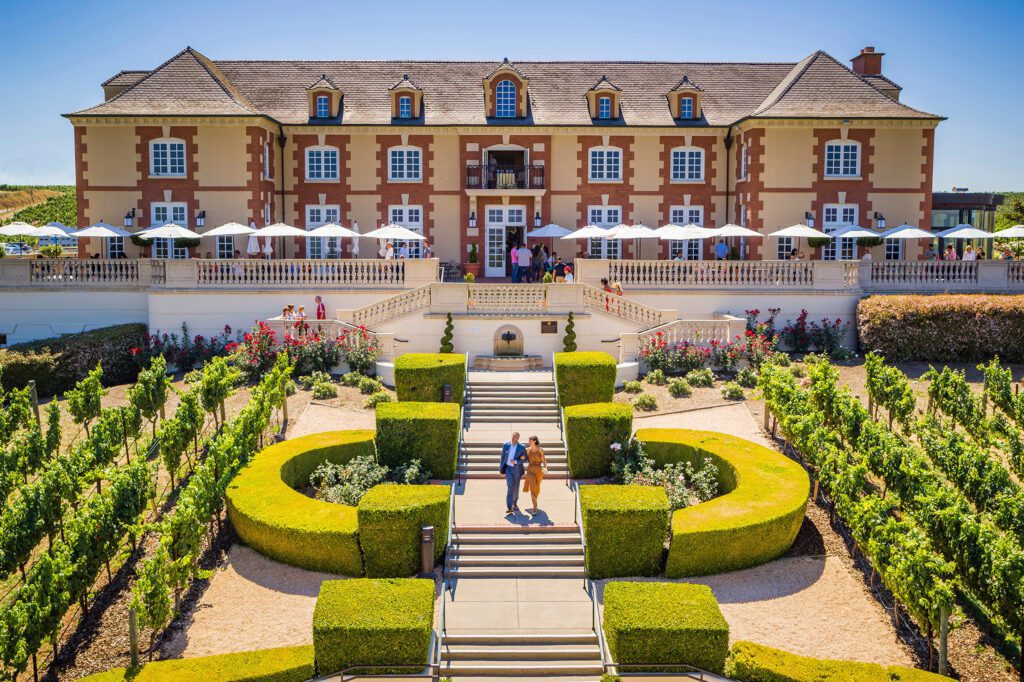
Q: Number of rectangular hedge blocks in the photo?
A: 8